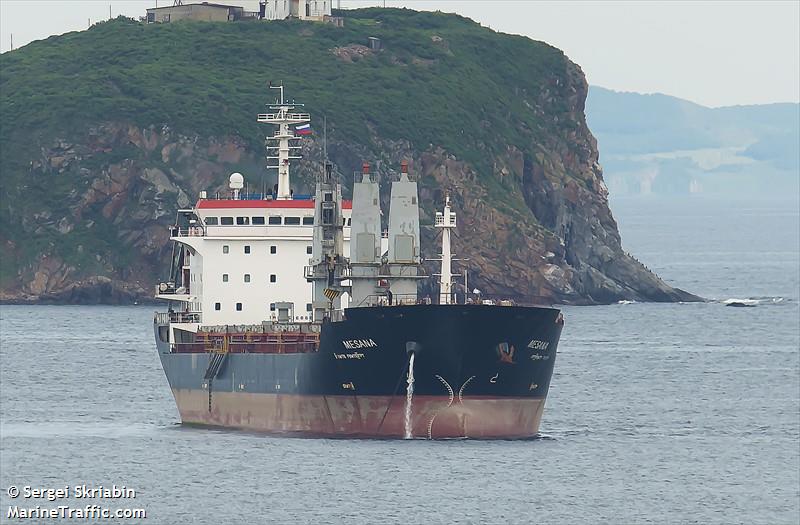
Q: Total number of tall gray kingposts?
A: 3